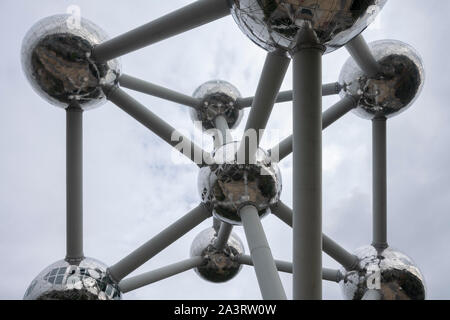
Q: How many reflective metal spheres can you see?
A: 8